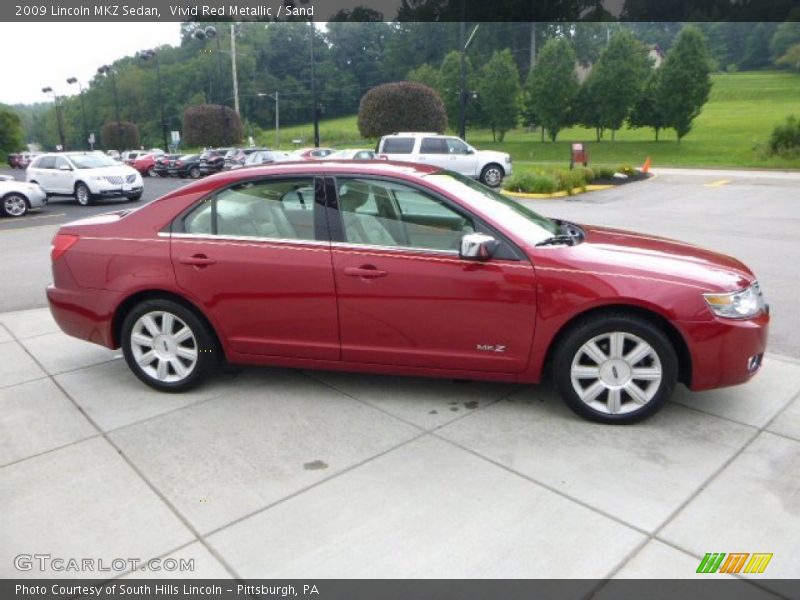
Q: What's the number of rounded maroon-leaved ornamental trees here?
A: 3